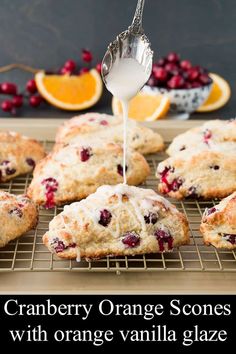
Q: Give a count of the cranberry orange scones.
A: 8